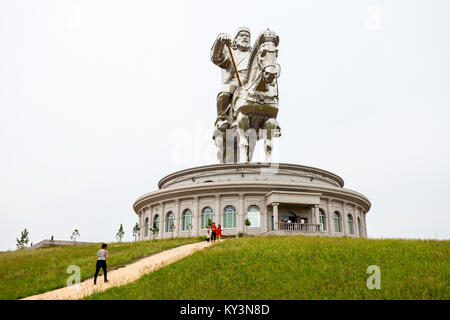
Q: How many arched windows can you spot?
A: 11